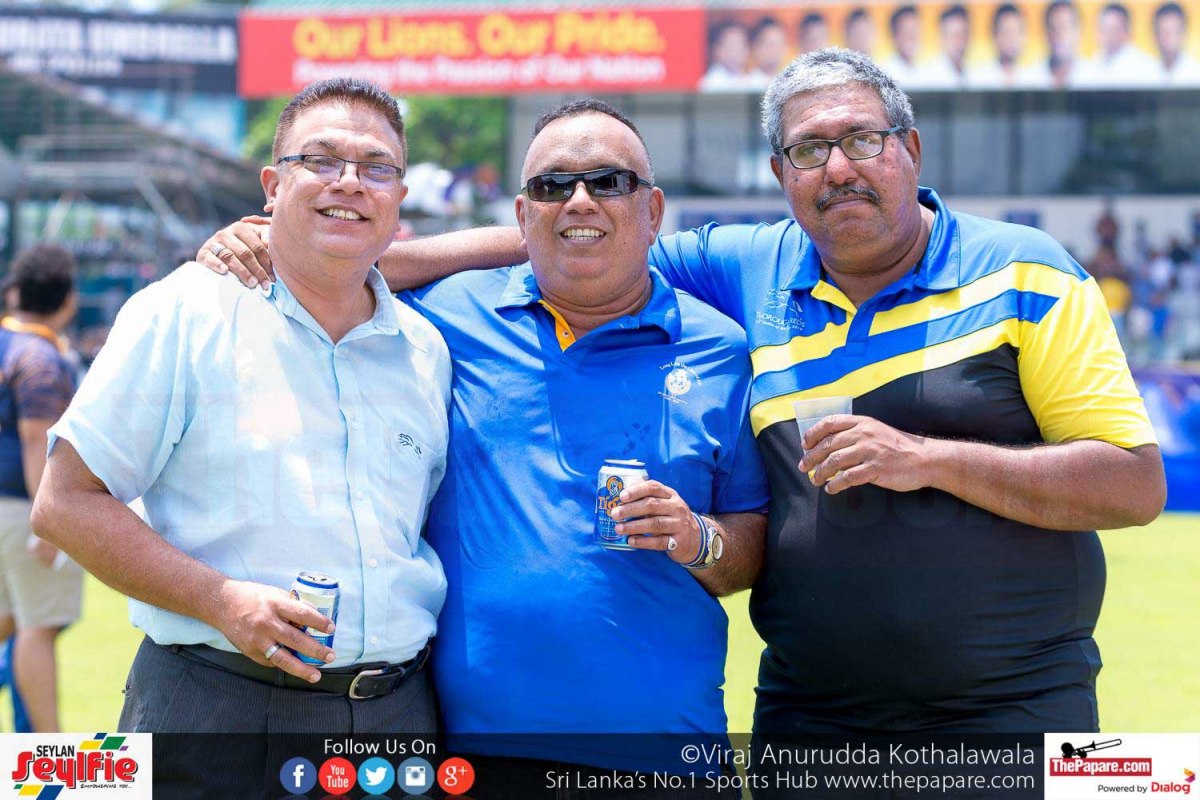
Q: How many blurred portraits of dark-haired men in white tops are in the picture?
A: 10